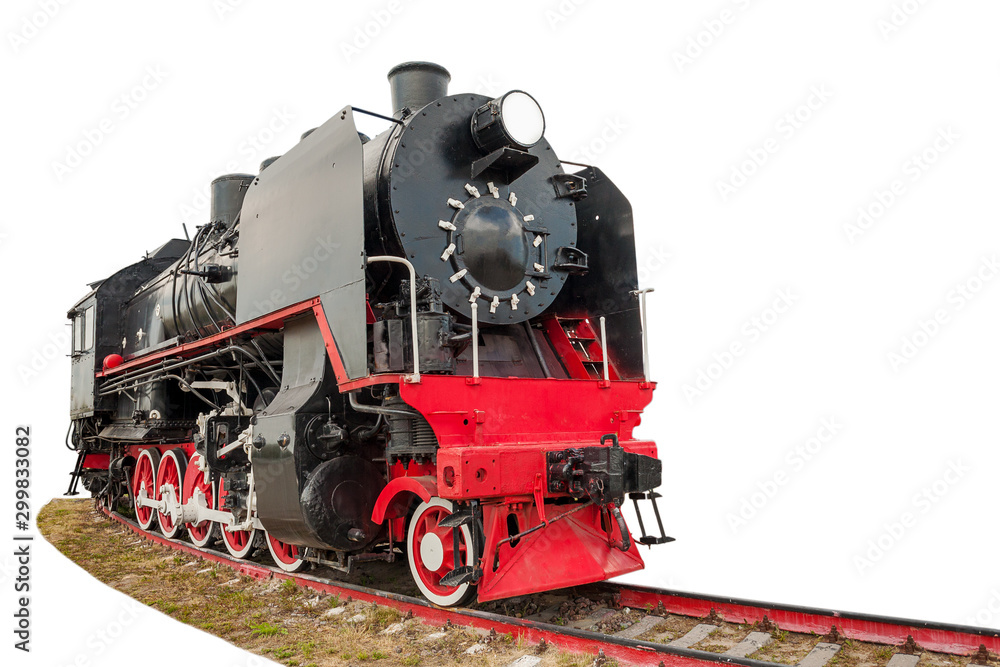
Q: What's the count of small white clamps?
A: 14